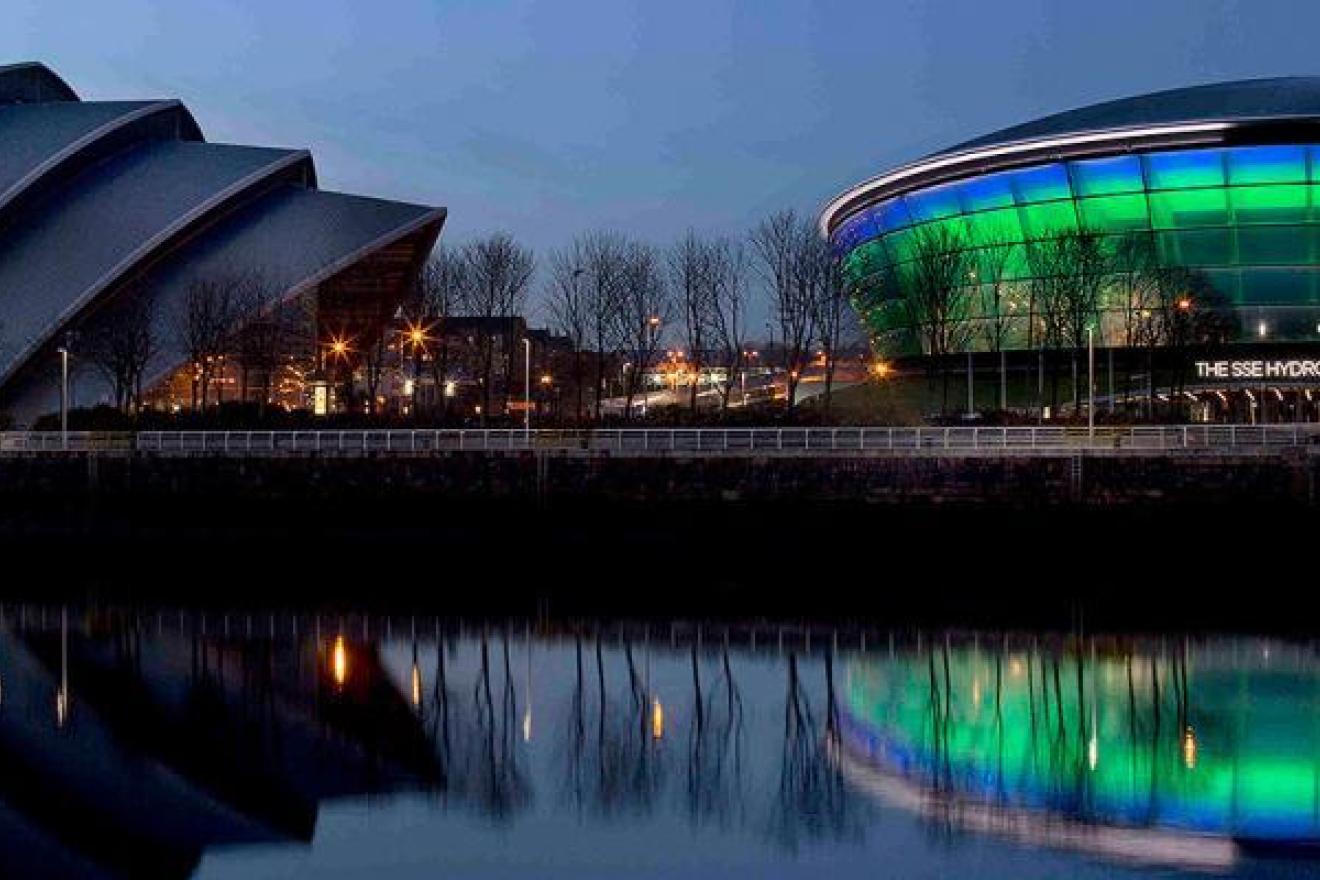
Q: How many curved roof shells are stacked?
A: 4